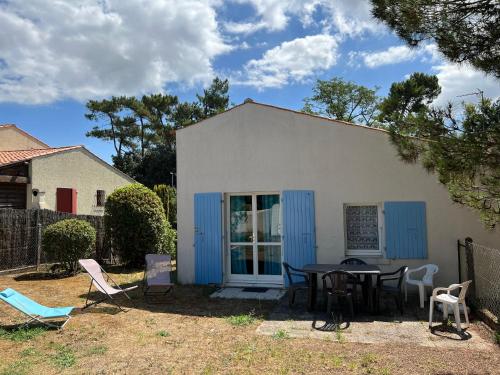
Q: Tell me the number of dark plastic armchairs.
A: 4